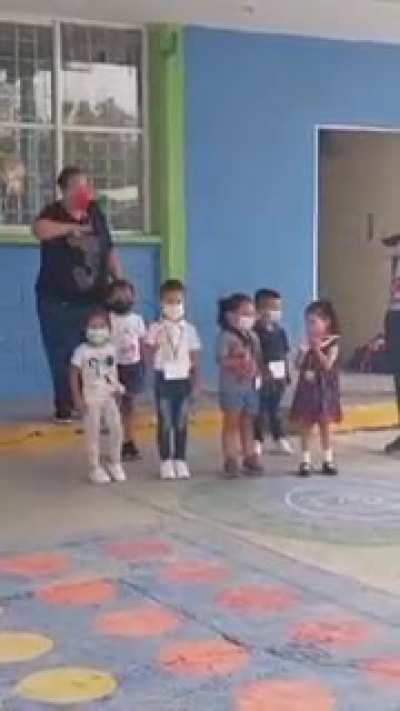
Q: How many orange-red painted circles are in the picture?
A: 10